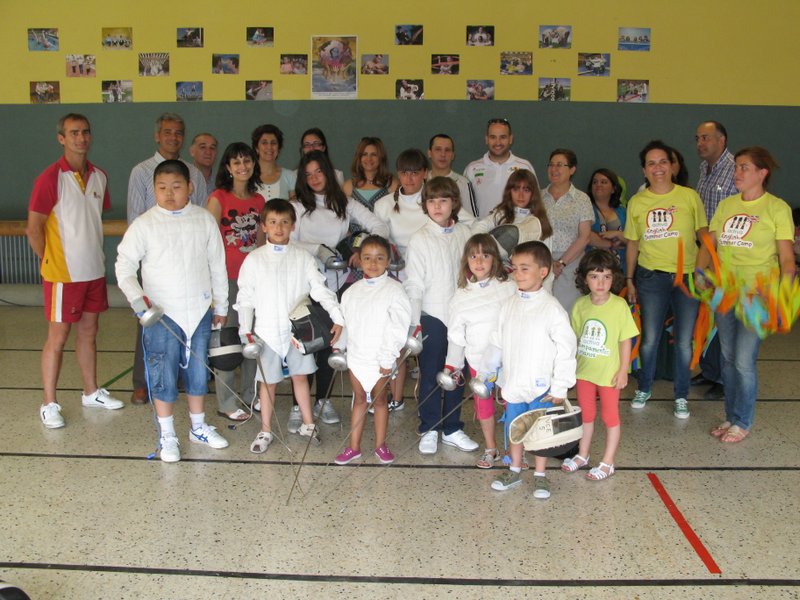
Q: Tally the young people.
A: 10